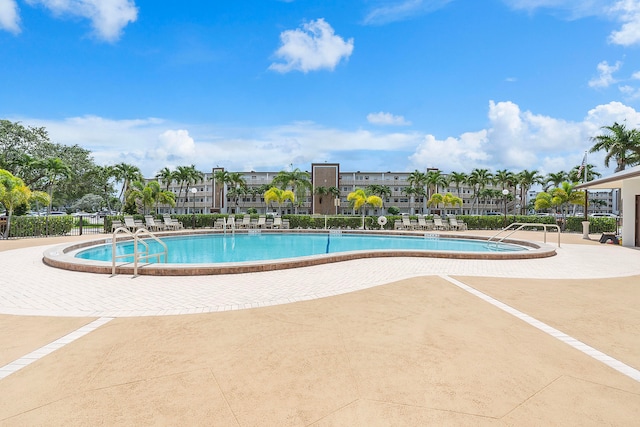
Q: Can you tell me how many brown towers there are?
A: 3